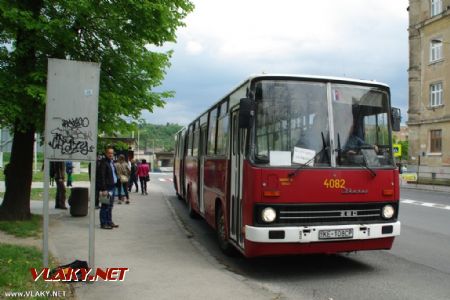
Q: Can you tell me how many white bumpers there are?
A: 1